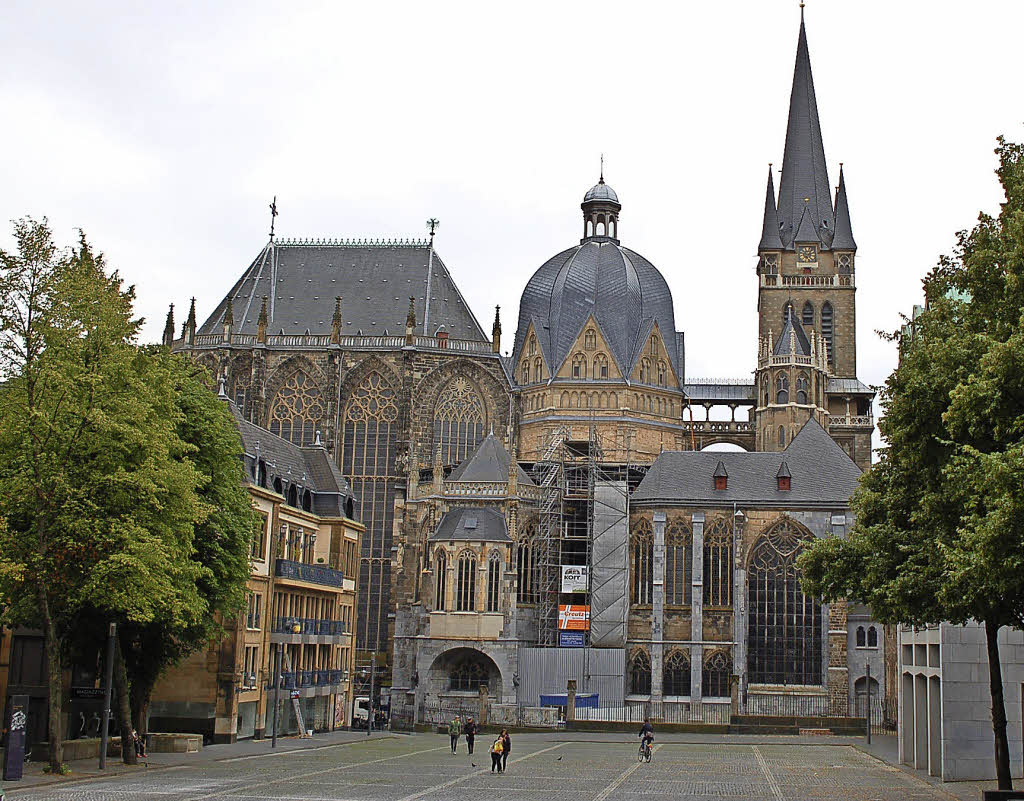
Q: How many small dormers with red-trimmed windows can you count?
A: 2